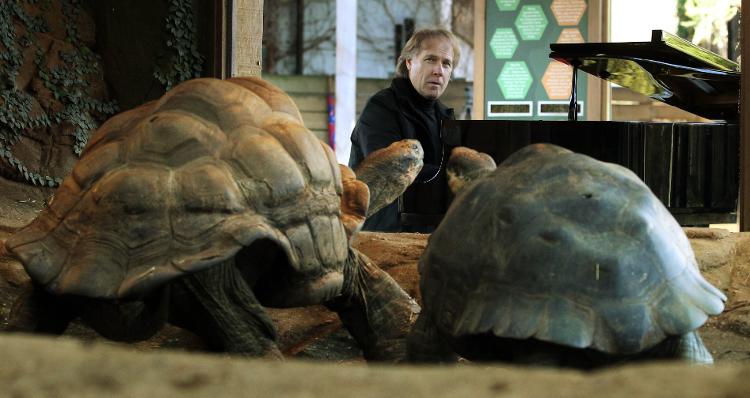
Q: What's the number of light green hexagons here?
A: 4